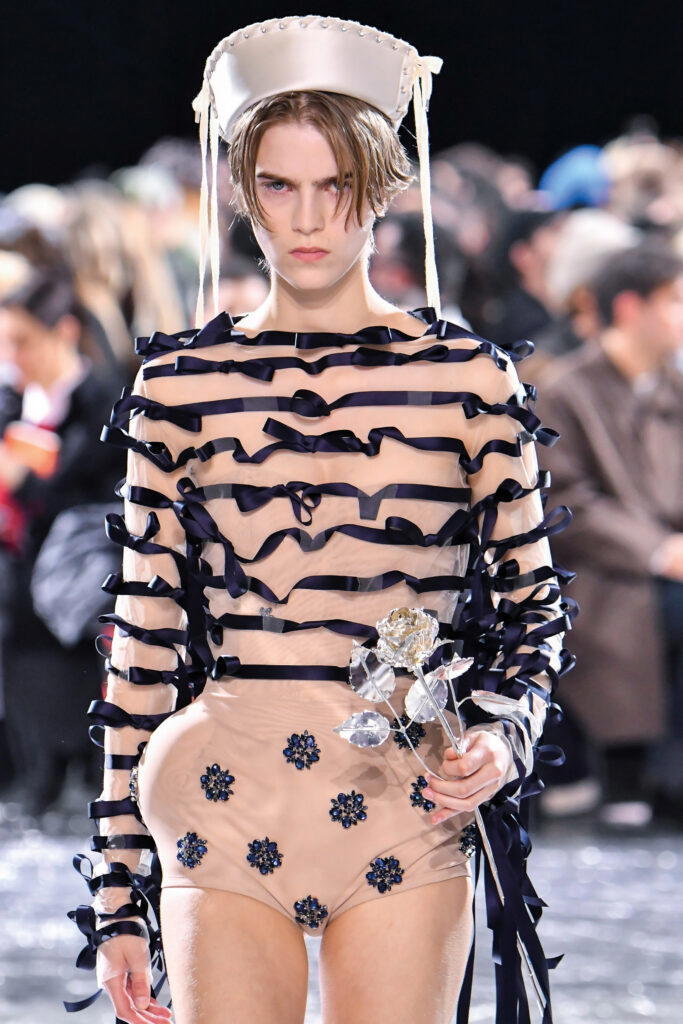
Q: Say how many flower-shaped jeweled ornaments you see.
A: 11